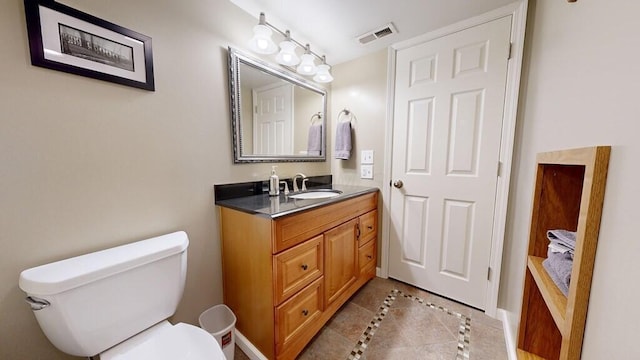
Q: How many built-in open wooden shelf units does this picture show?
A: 1